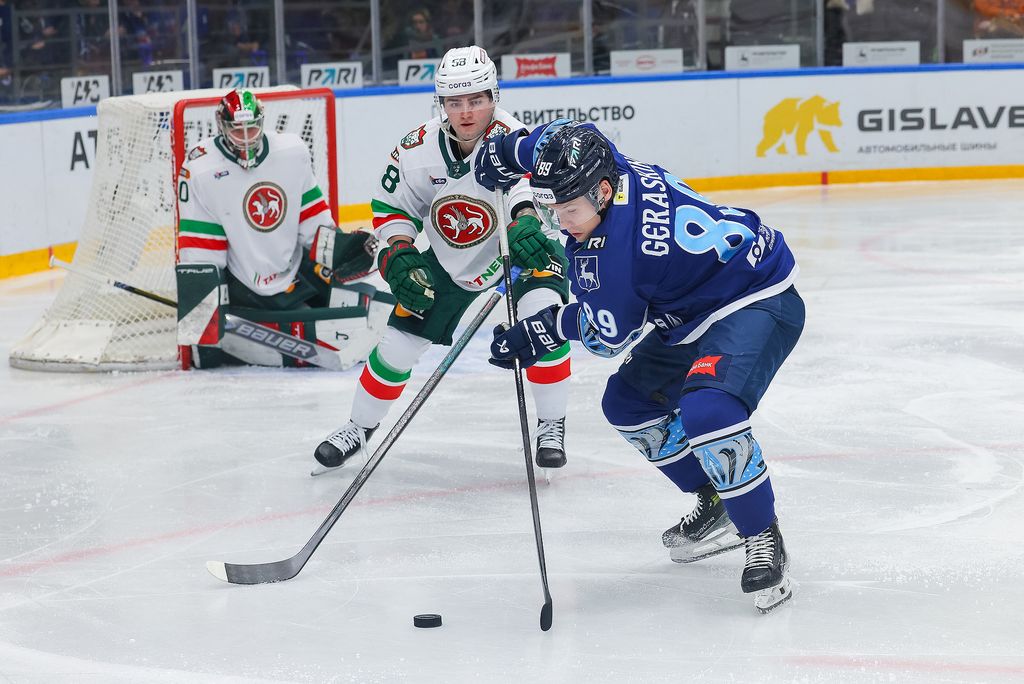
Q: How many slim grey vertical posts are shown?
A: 9